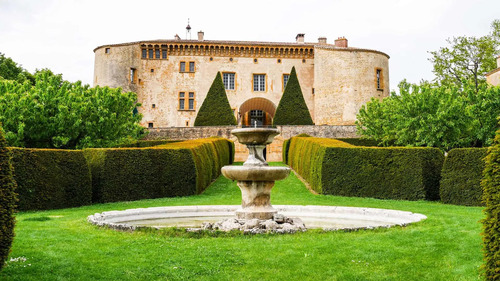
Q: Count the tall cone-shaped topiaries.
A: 2